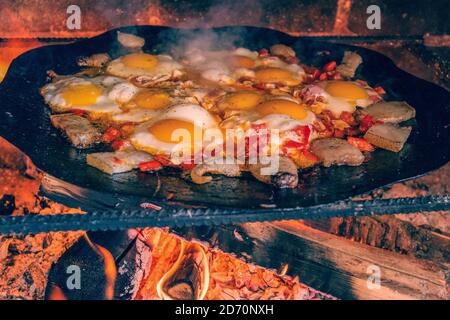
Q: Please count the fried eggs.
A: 9